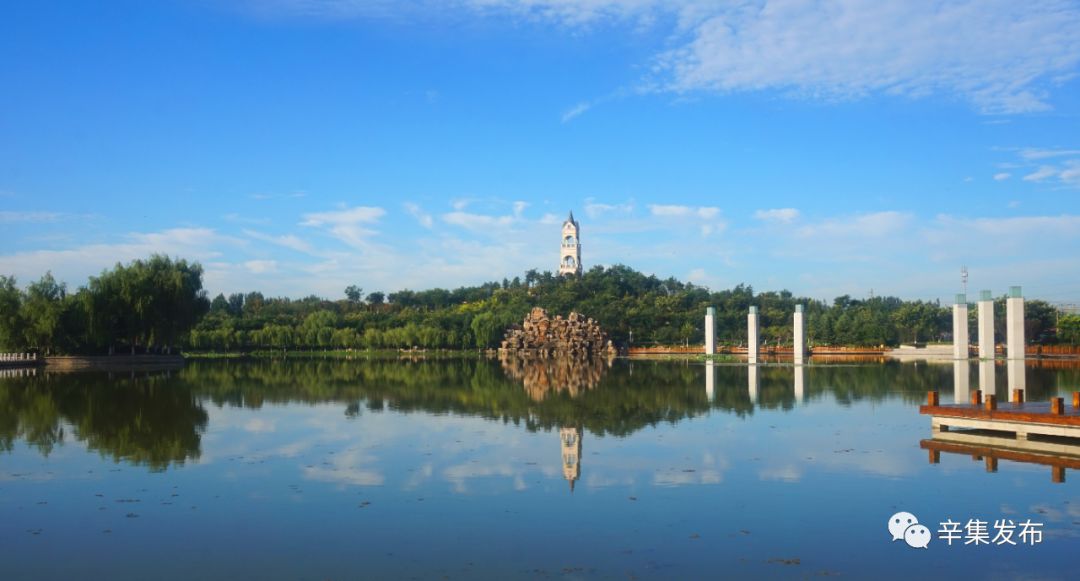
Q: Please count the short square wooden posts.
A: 6